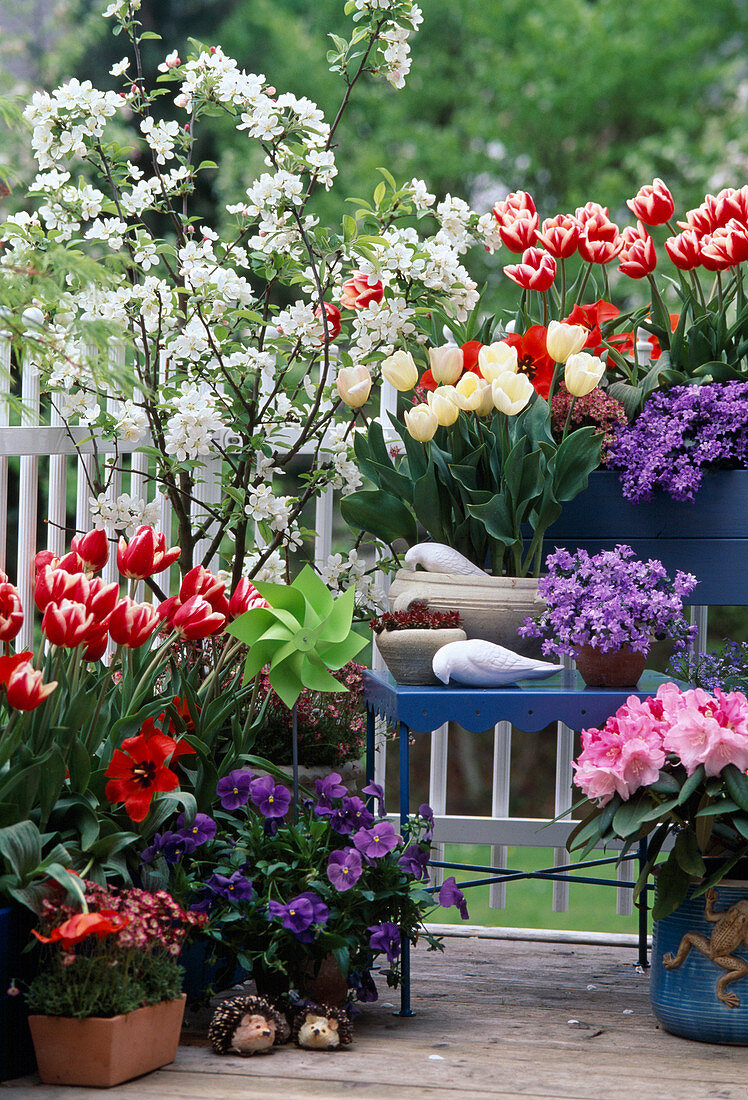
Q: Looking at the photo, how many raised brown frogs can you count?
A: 1